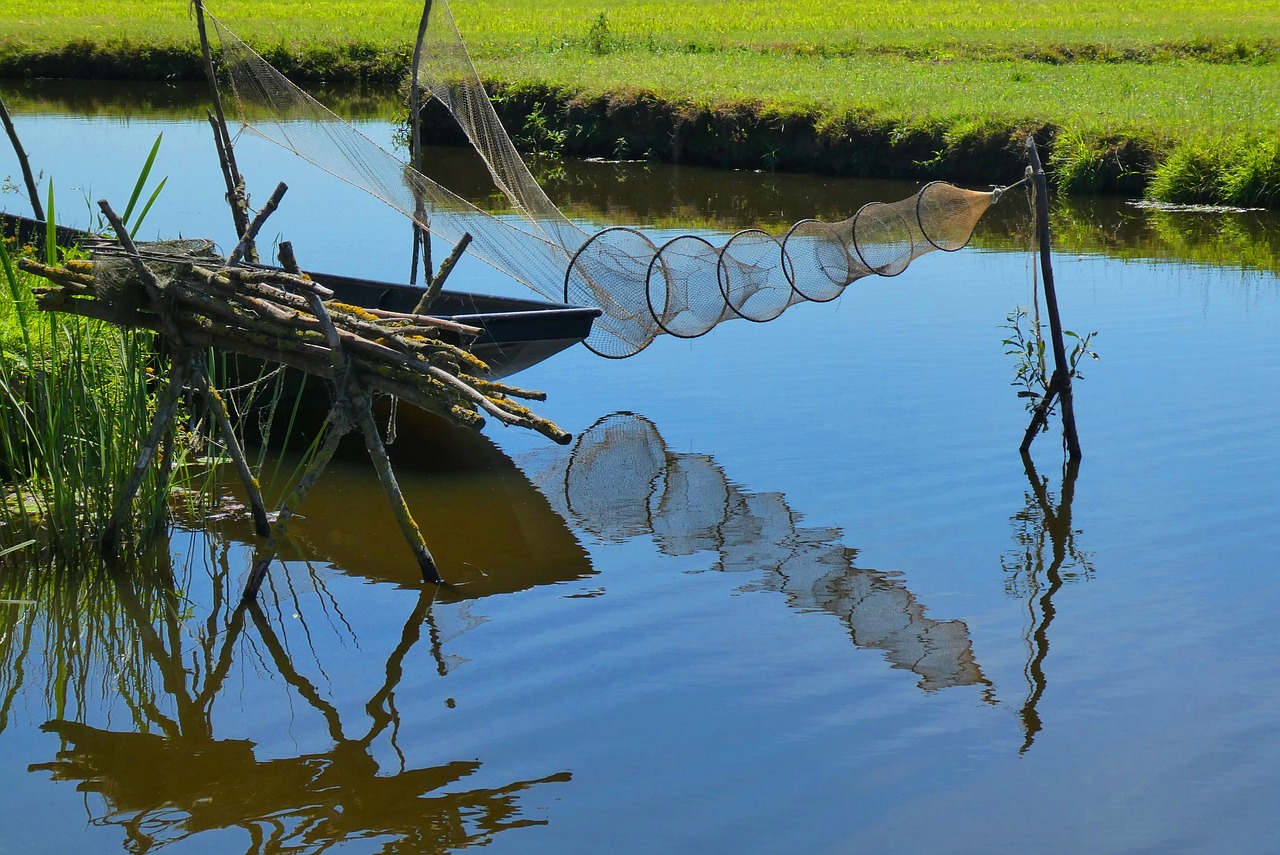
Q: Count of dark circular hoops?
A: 6